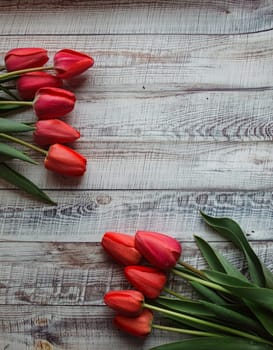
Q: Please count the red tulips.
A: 11